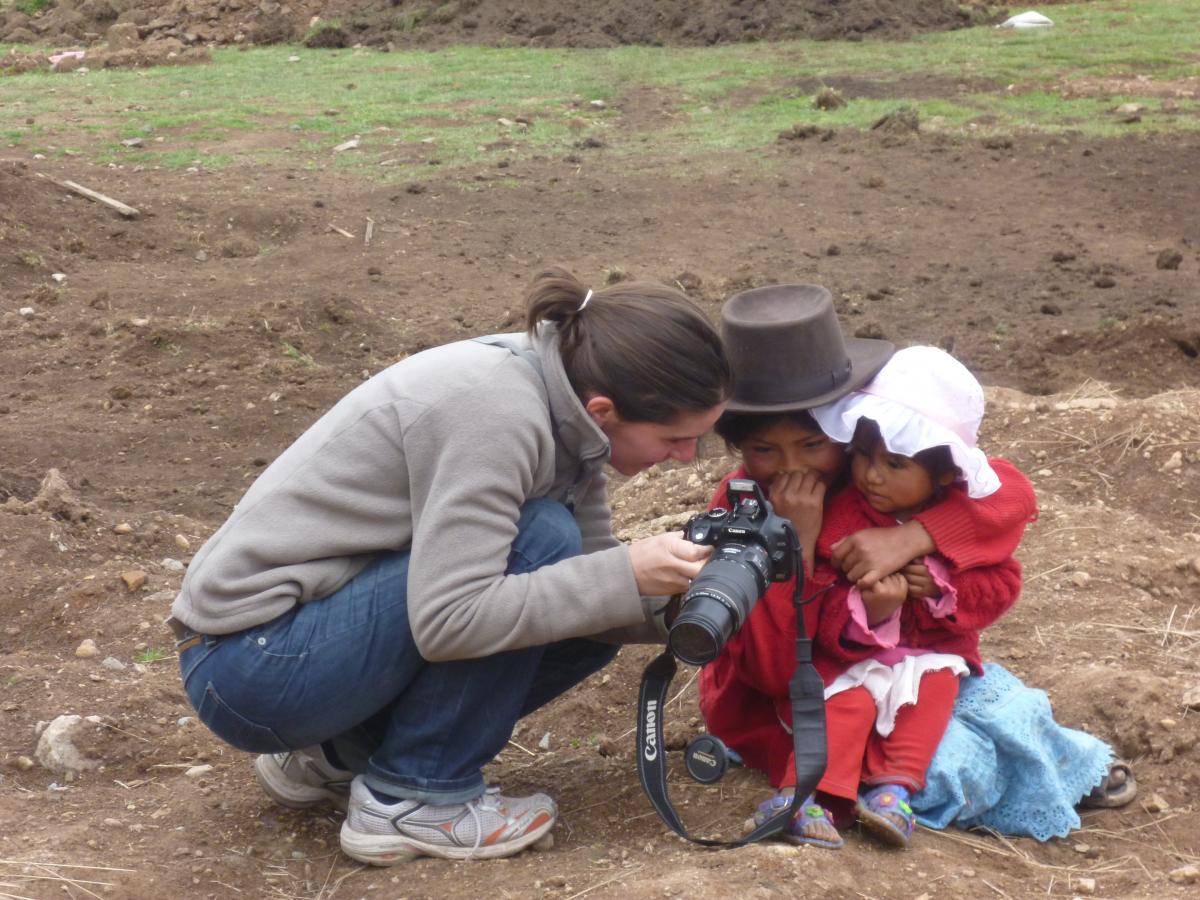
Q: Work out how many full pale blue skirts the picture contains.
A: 1